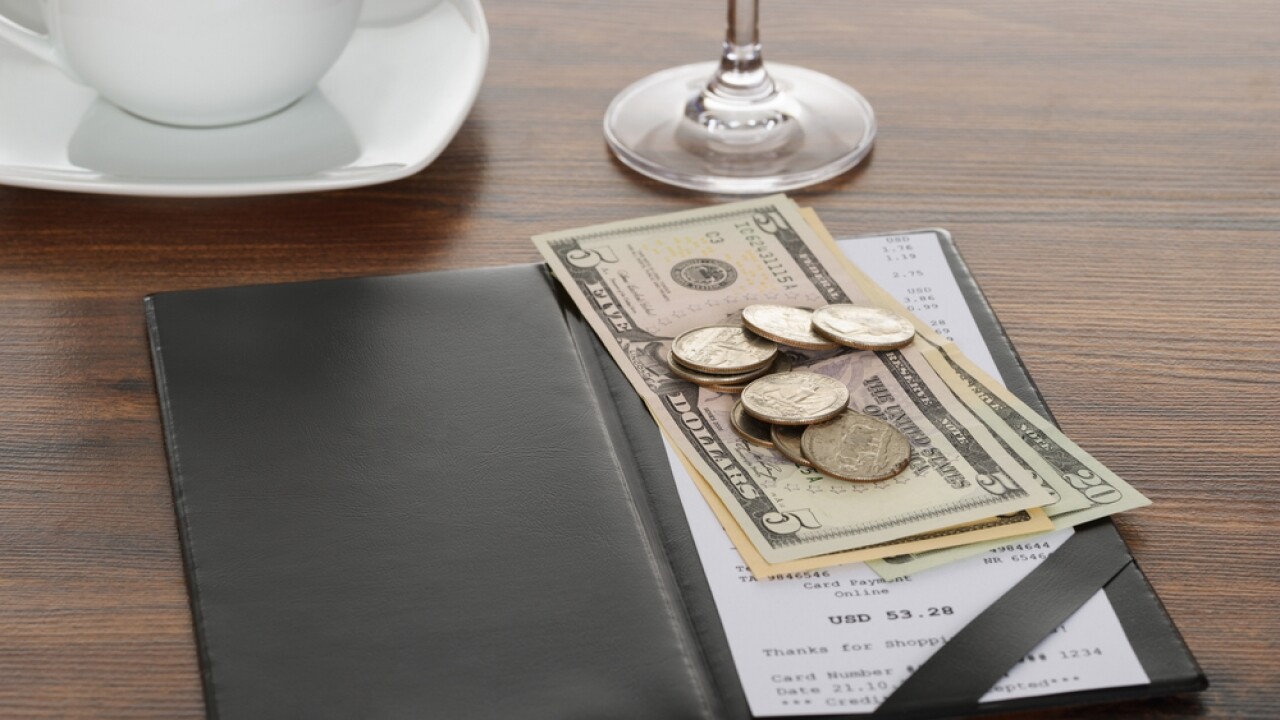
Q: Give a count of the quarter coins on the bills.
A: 9